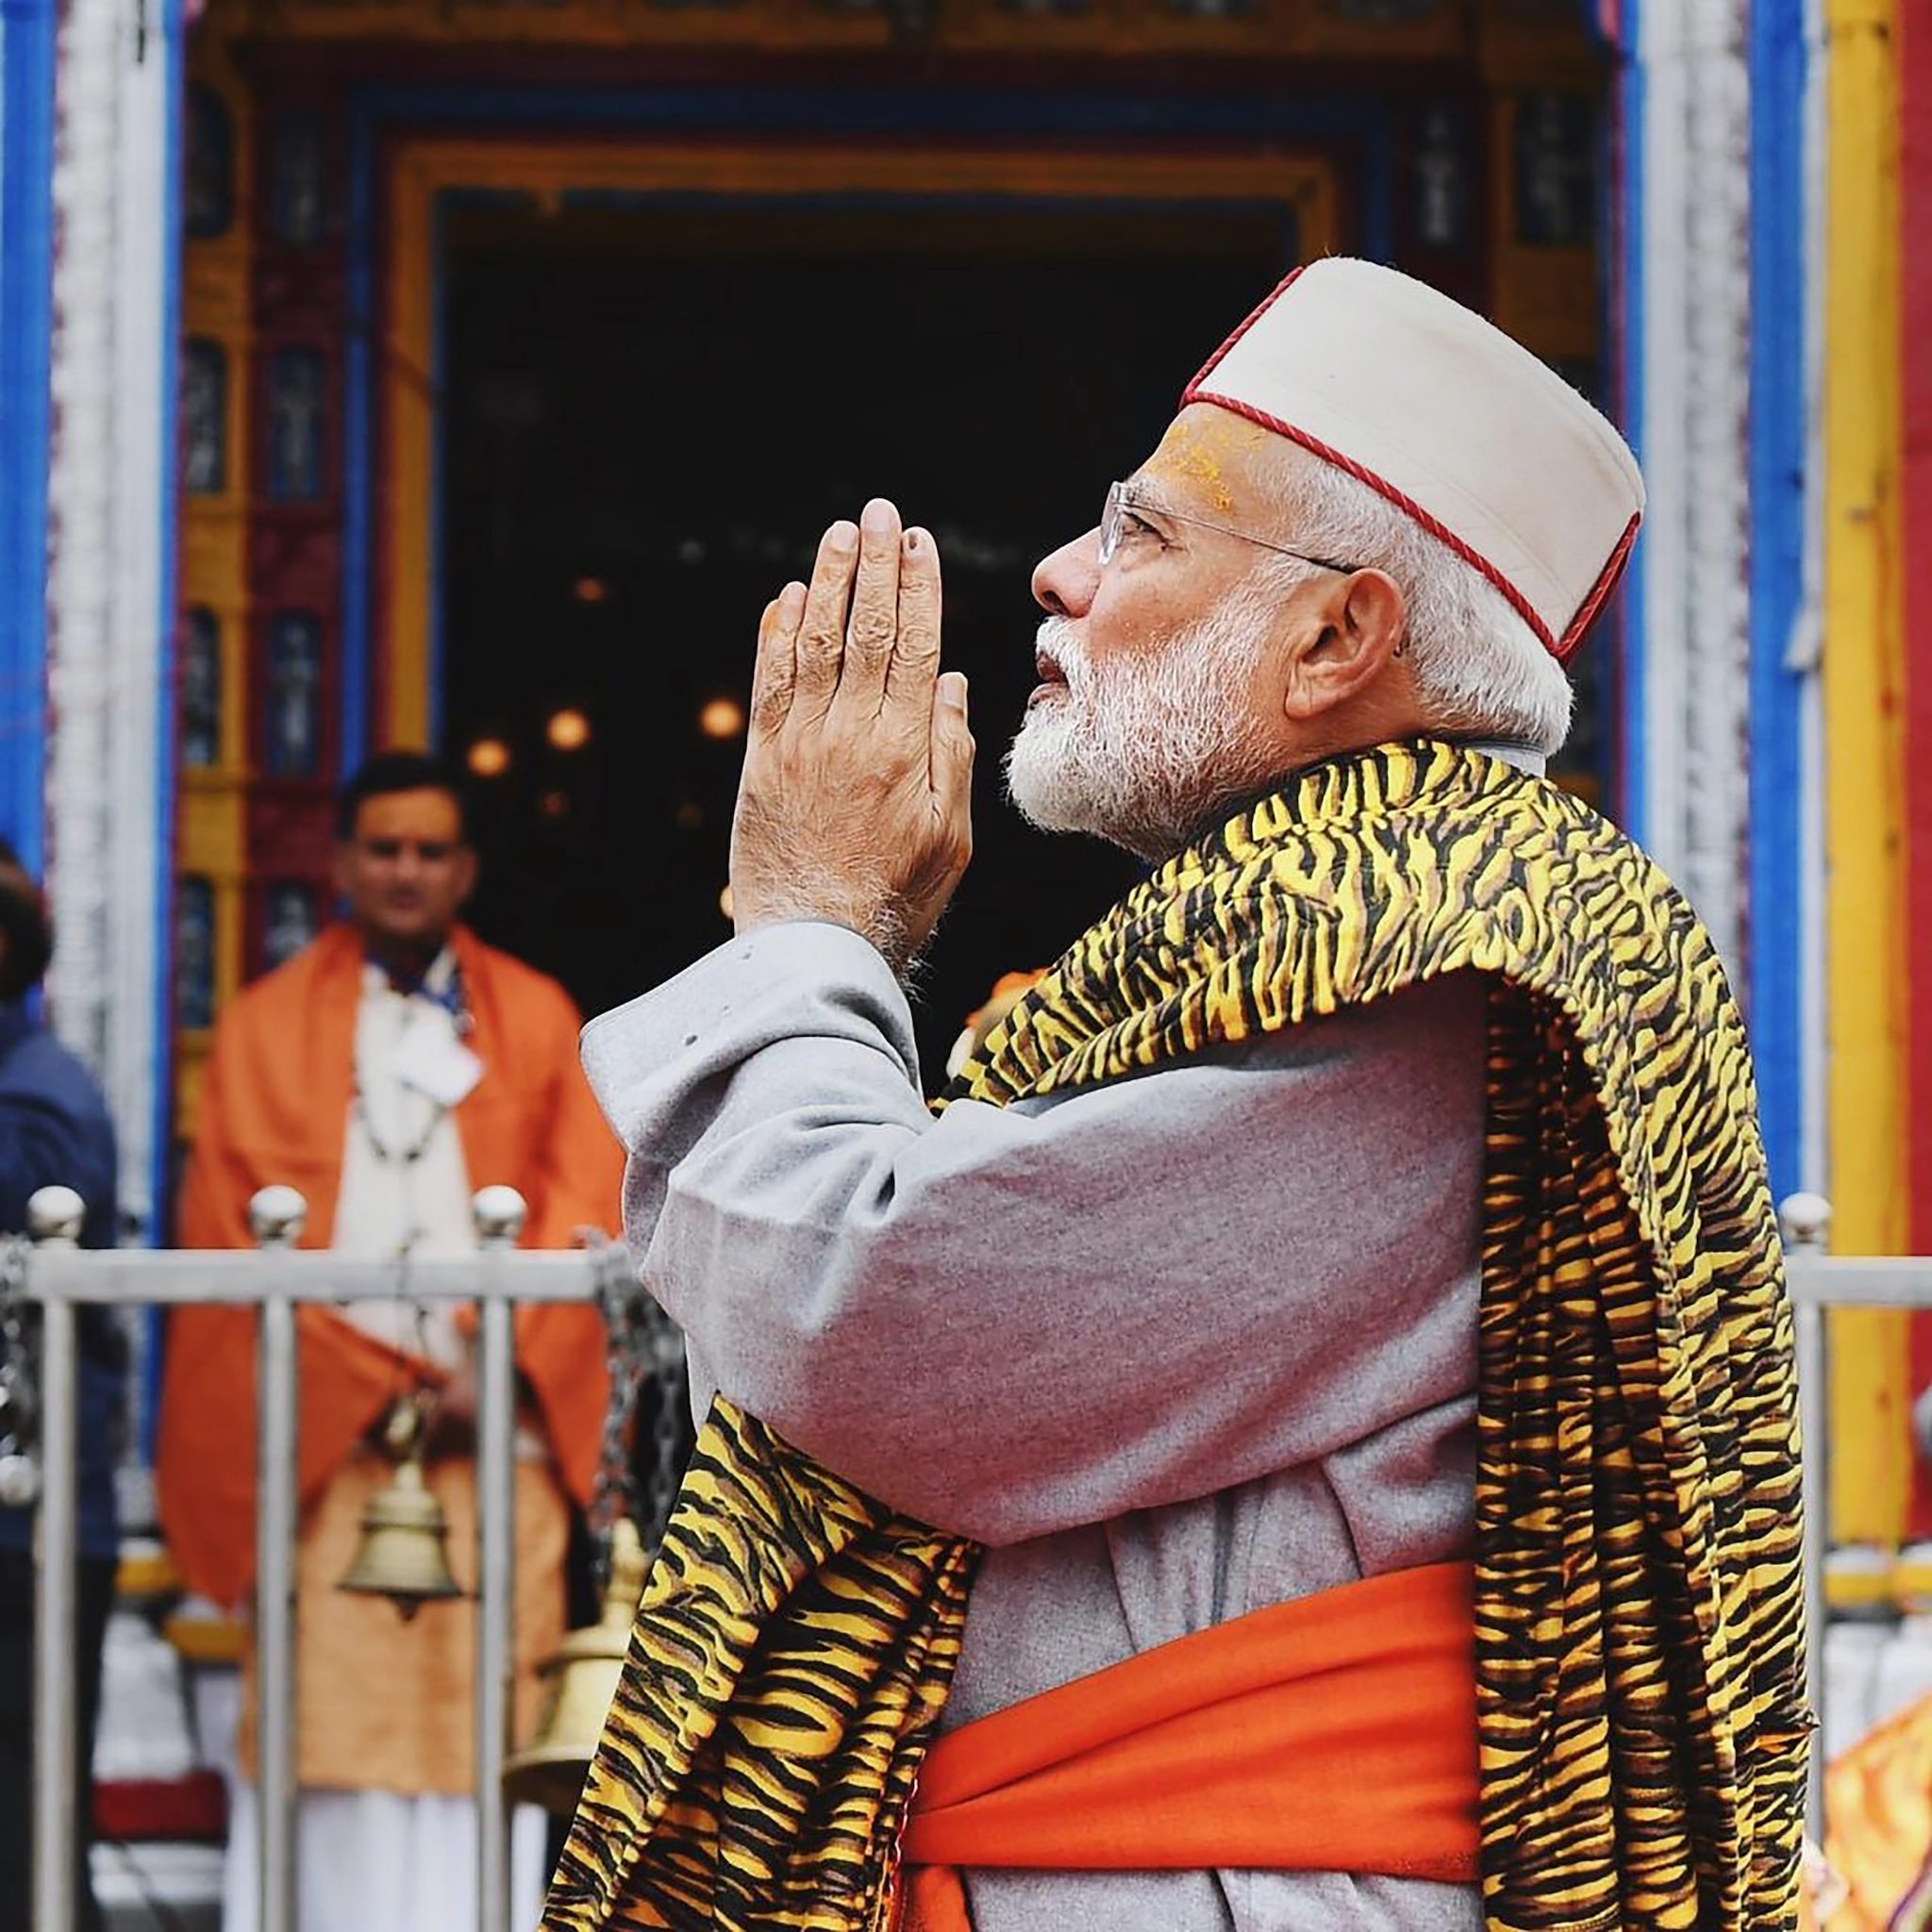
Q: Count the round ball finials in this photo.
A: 4